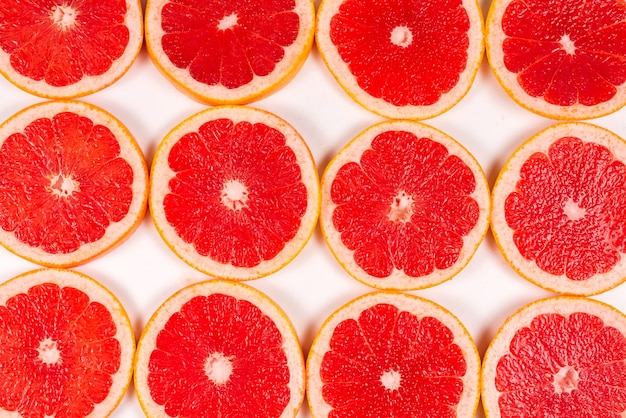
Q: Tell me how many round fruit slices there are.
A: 12